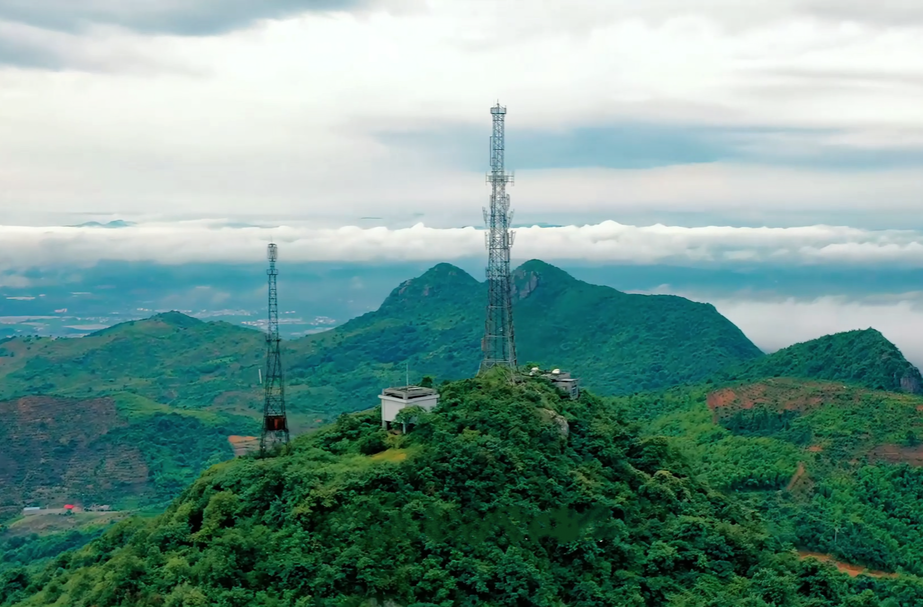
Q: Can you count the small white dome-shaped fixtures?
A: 2